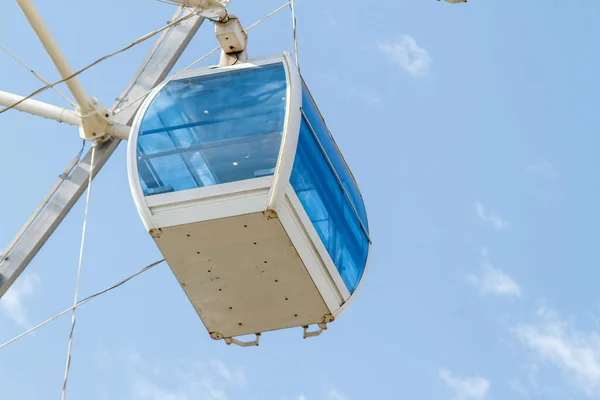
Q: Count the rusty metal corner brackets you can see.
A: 4